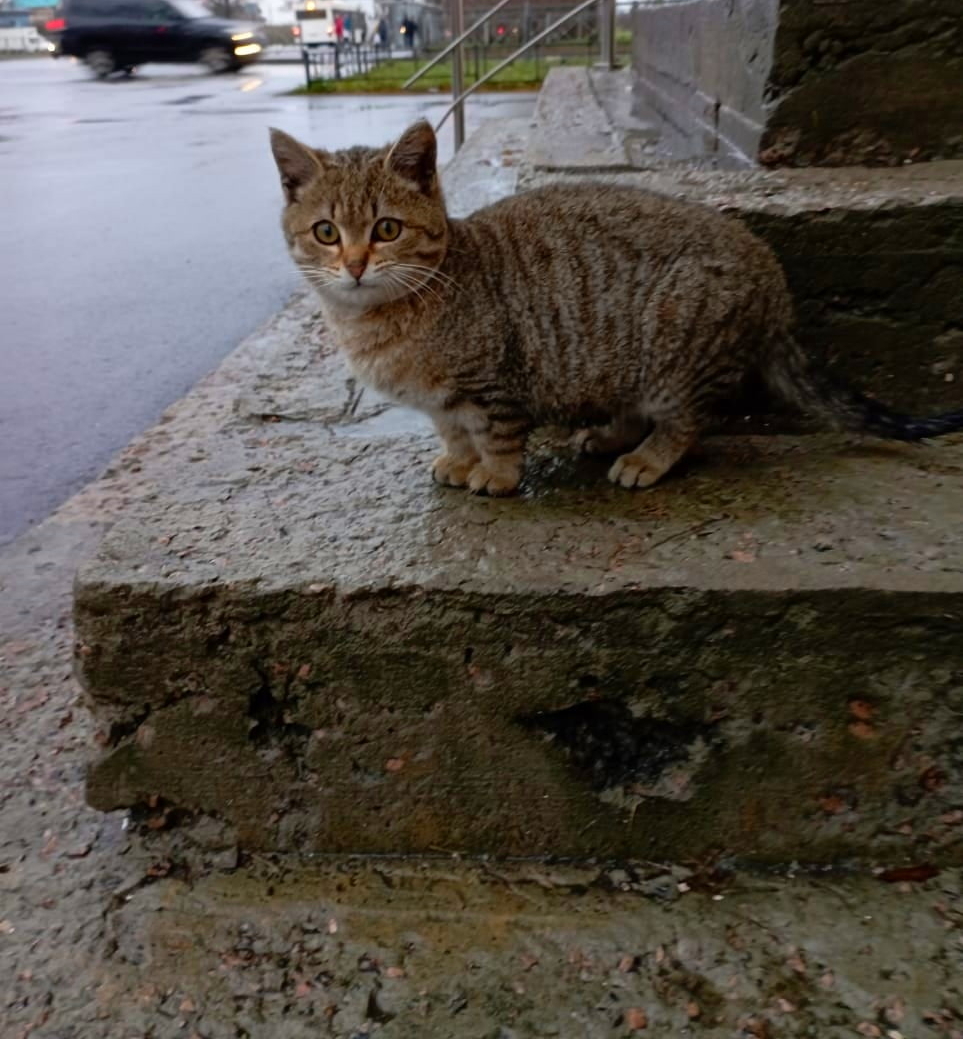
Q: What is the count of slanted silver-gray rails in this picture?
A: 2